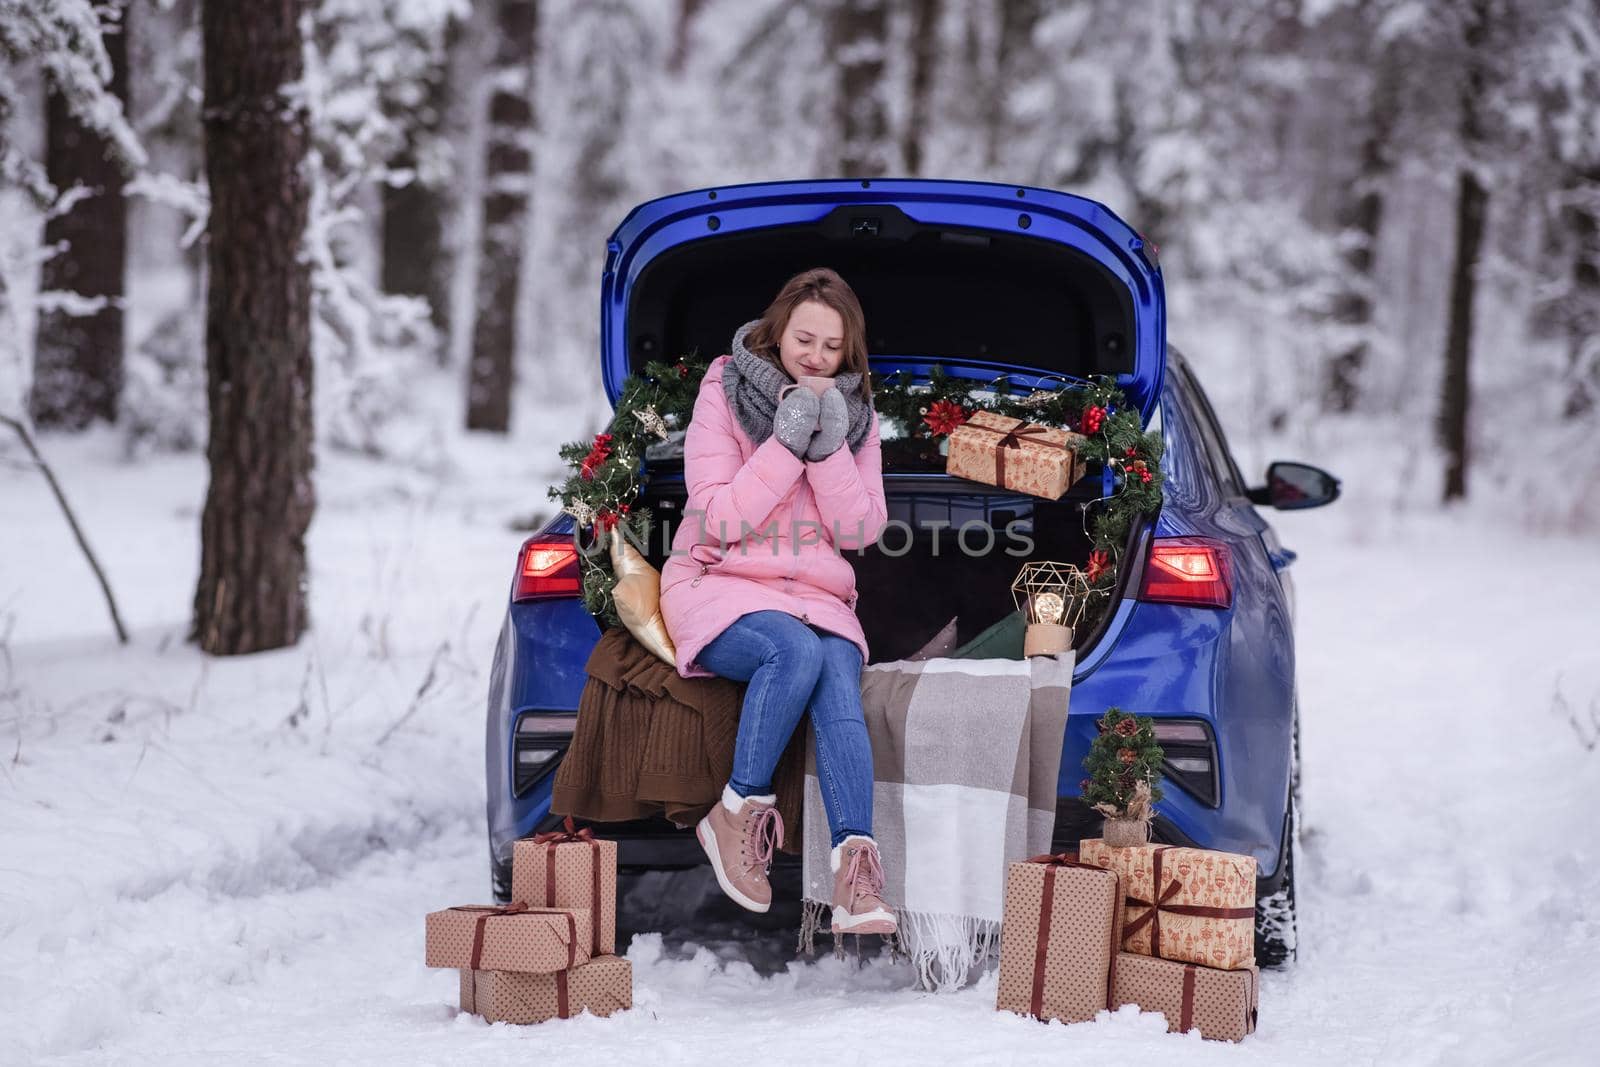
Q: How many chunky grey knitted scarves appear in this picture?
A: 1